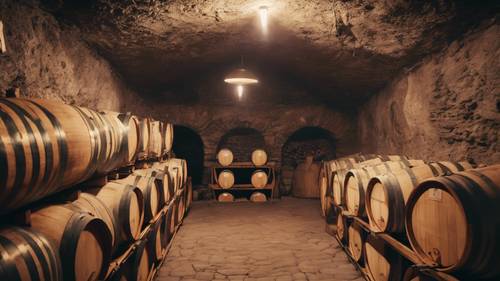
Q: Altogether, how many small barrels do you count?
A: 6